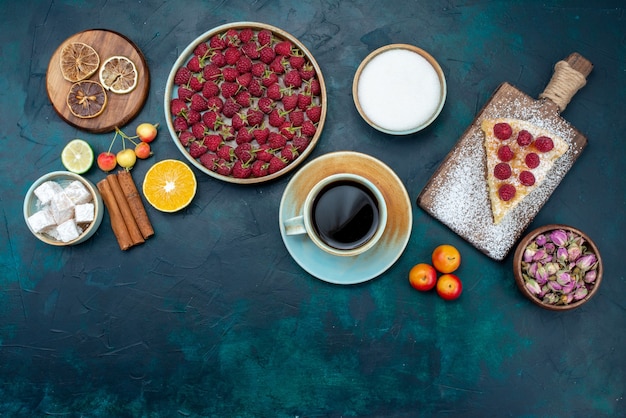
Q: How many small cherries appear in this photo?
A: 4